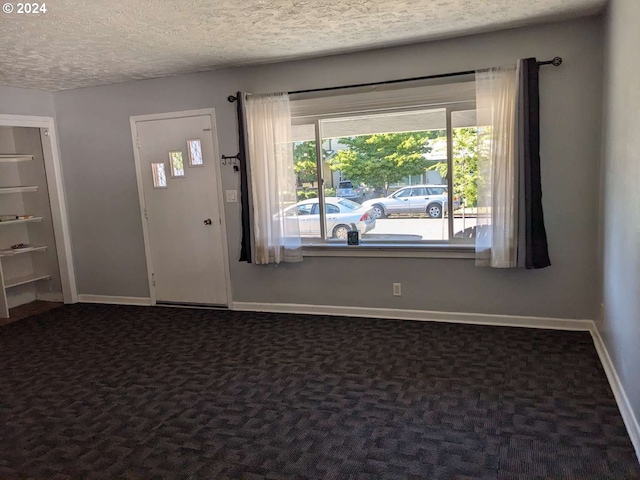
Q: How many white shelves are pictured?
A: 5